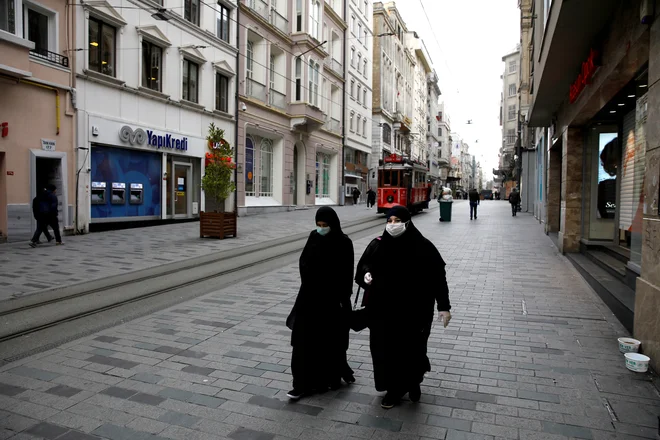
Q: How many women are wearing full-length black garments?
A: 2